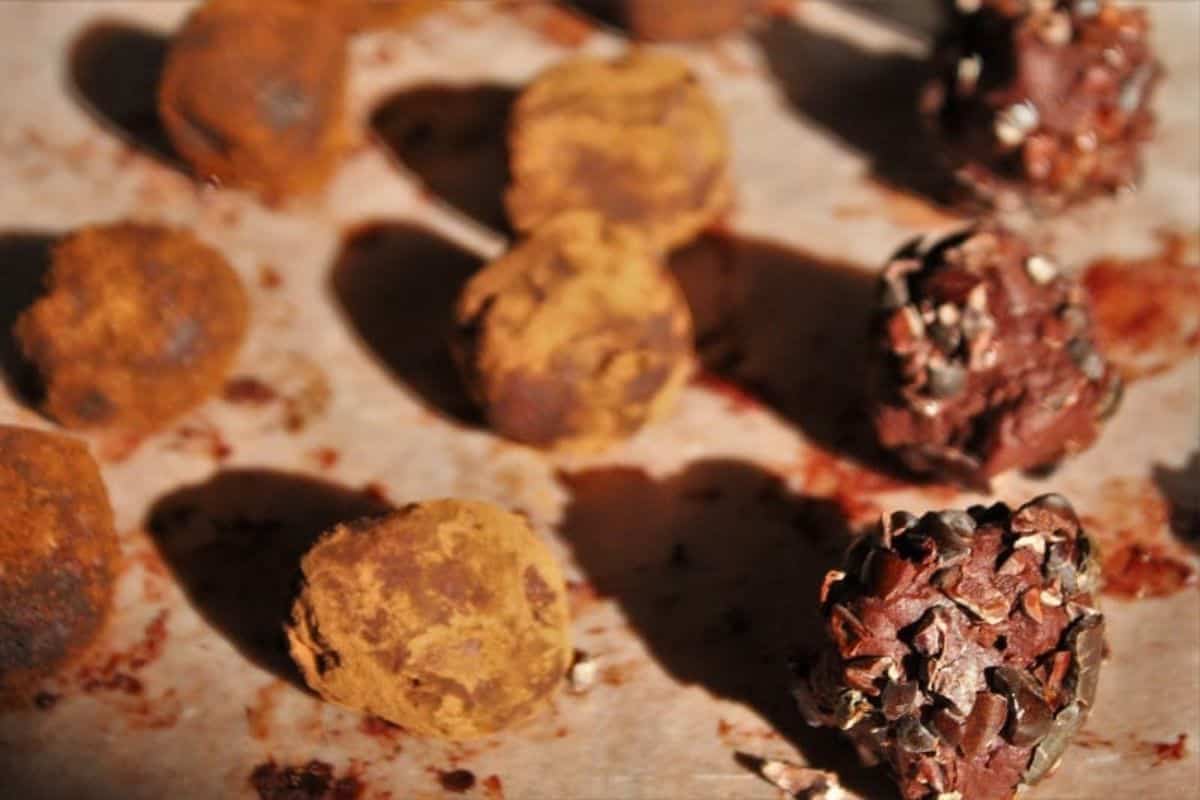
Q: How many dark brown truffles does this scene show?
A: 3